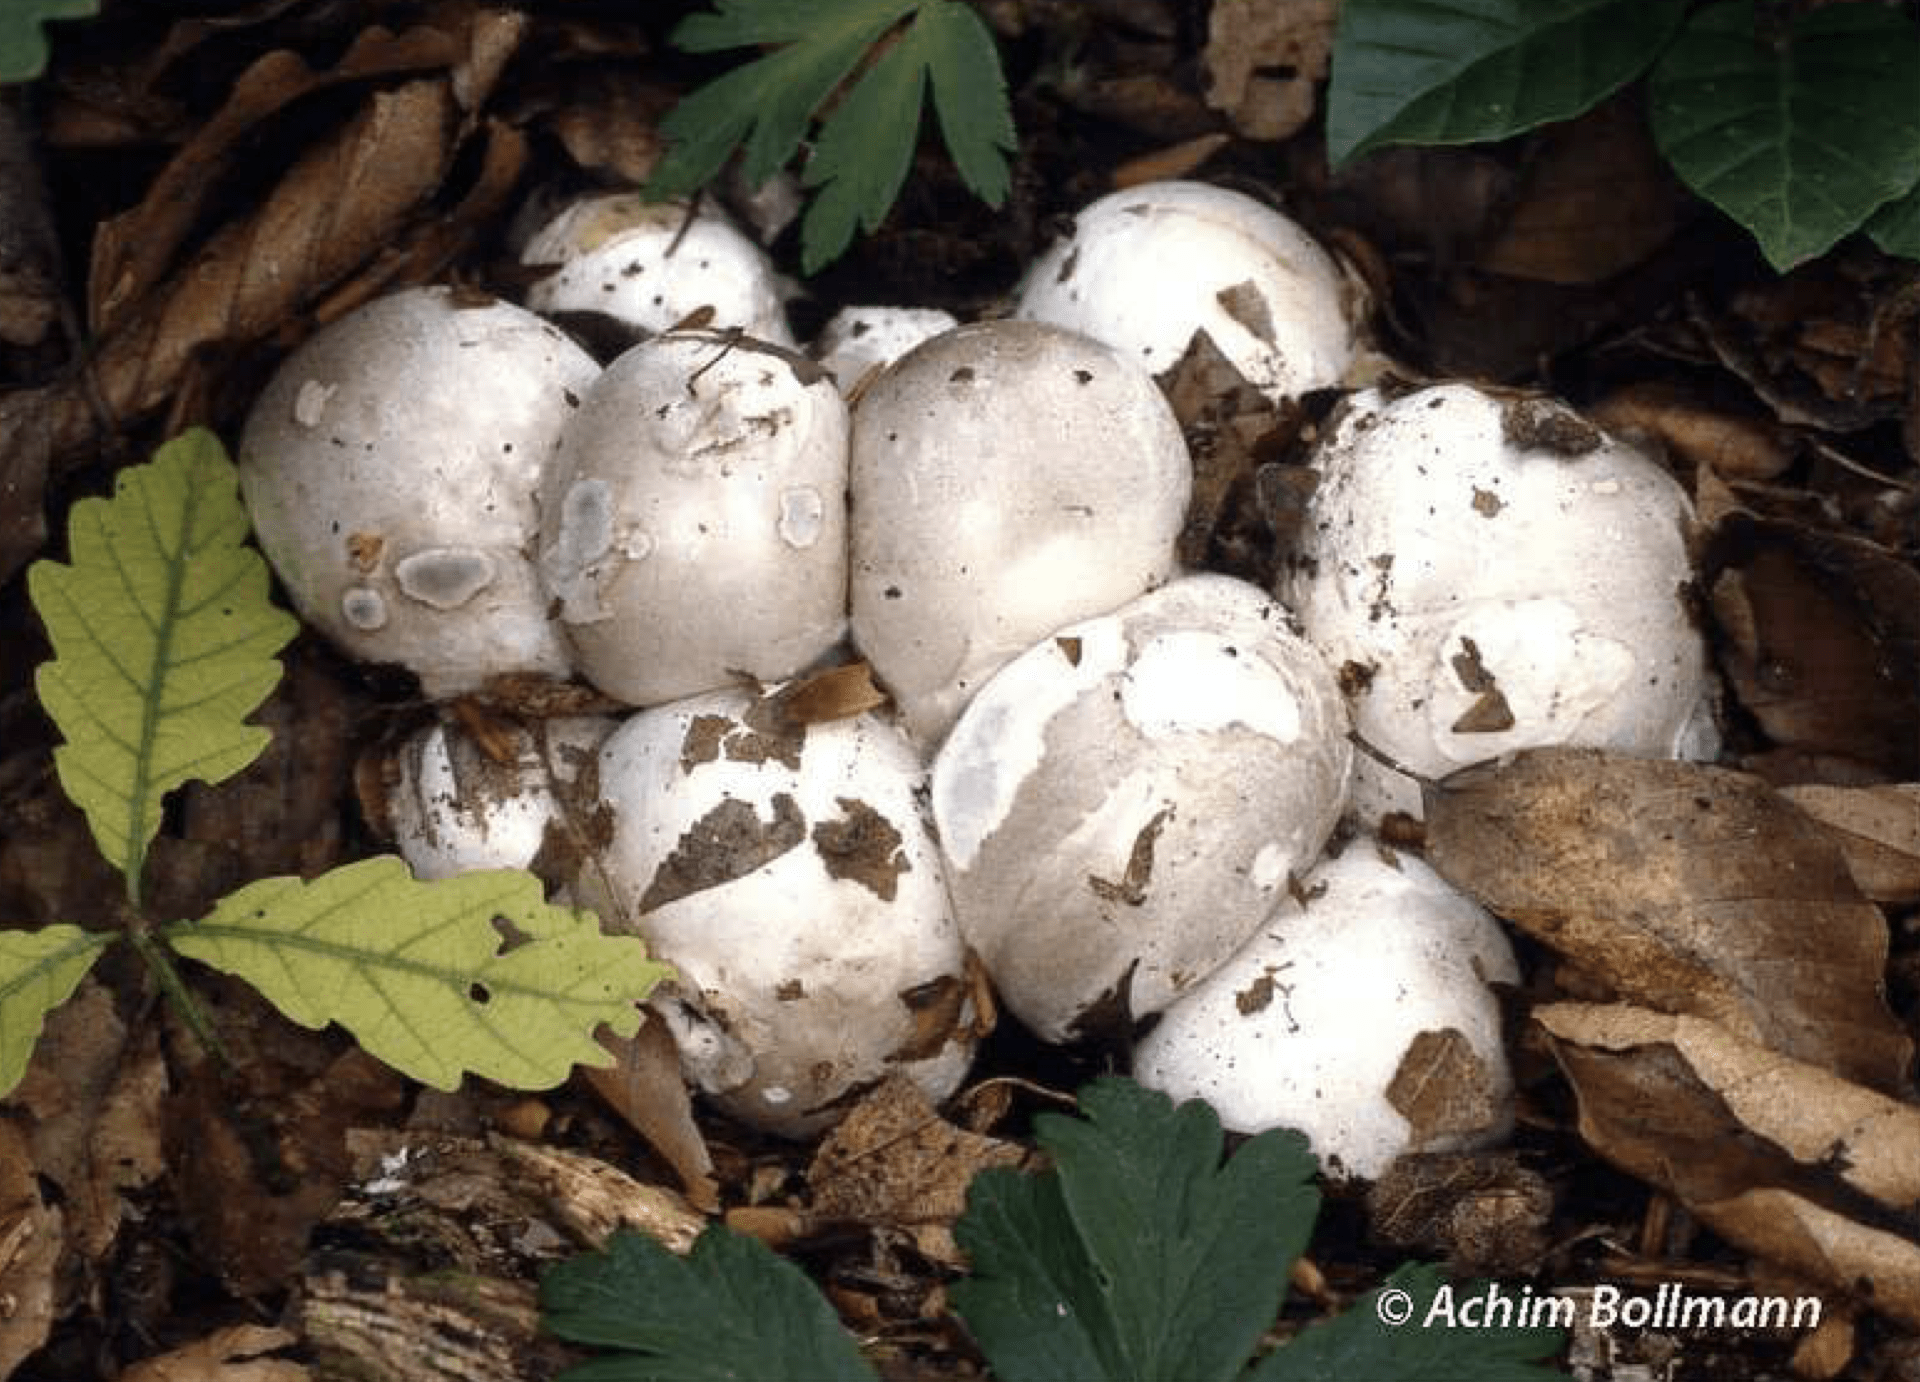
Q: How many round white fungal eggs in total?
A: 11